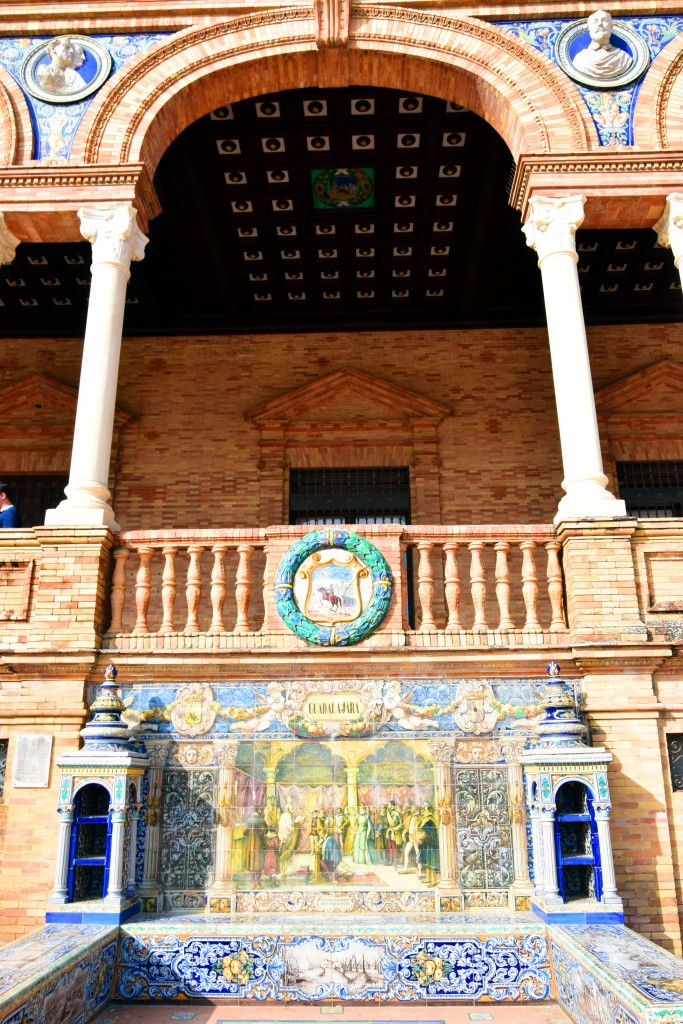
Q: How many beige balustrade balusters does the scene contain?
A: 12